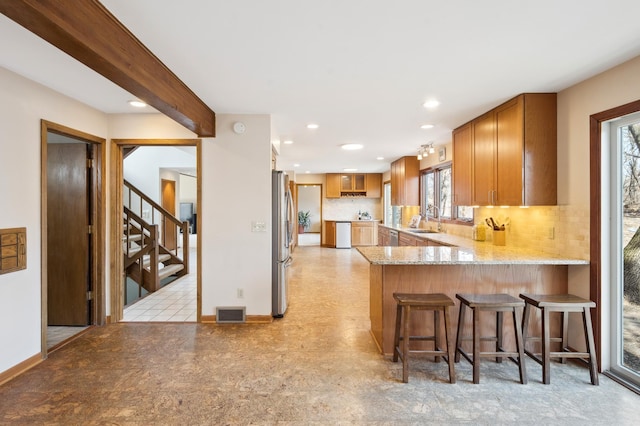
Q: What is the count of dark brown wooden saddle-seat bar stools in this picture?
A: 3